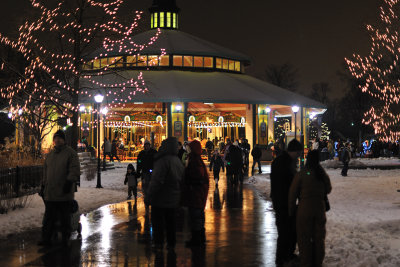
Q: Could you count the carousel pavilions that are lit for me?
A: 1